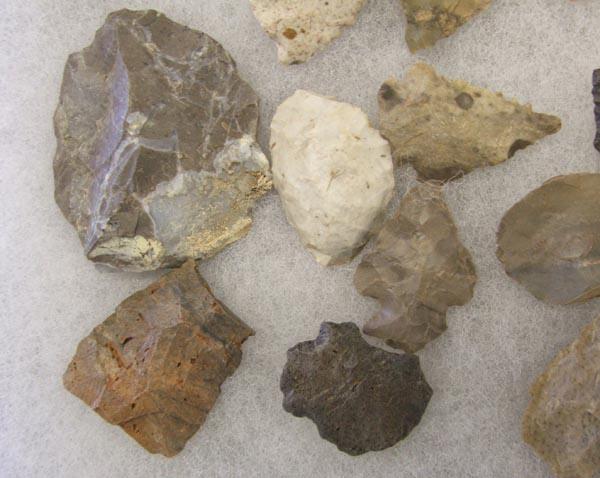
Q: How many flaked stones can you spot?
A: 11